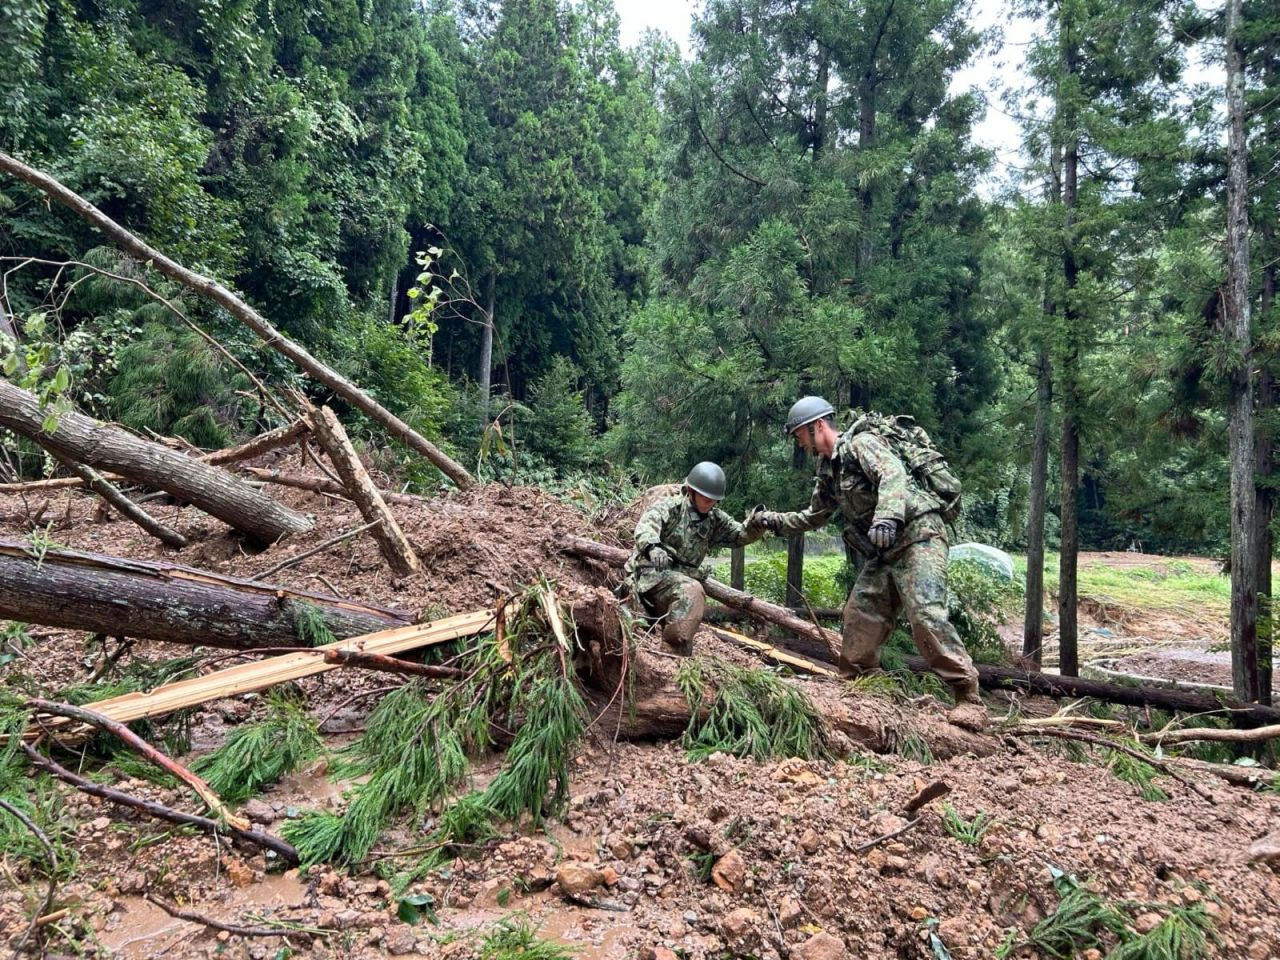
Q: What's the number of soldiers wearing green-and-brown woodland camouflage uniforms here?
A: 2